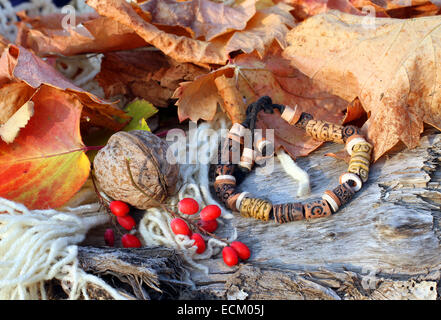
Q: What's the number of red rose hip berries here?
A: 11